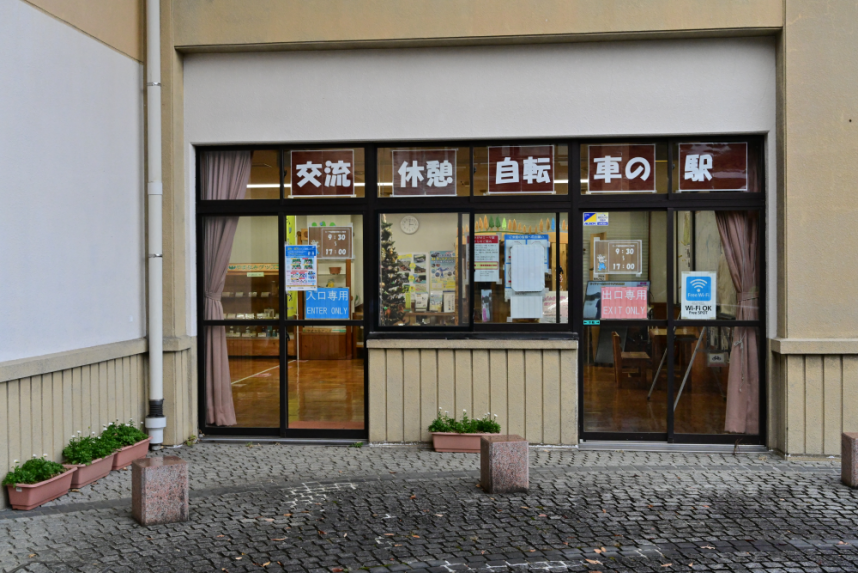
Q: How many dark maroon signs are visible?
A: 5